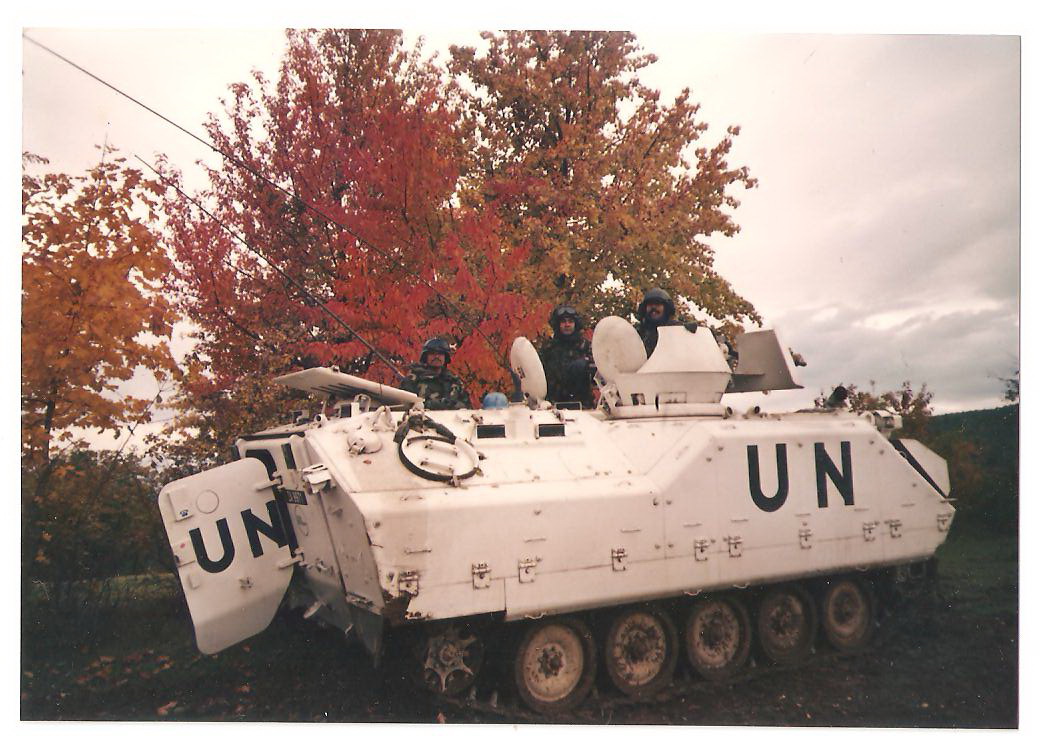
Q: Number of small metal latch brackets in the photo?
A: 10